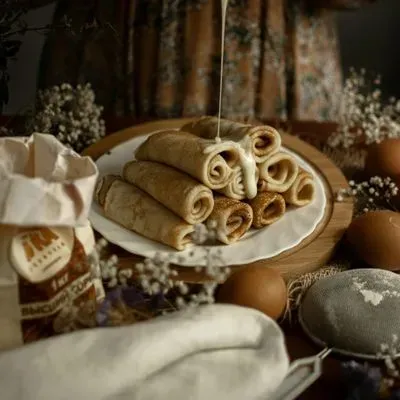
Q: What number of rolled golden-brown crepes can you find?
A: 9